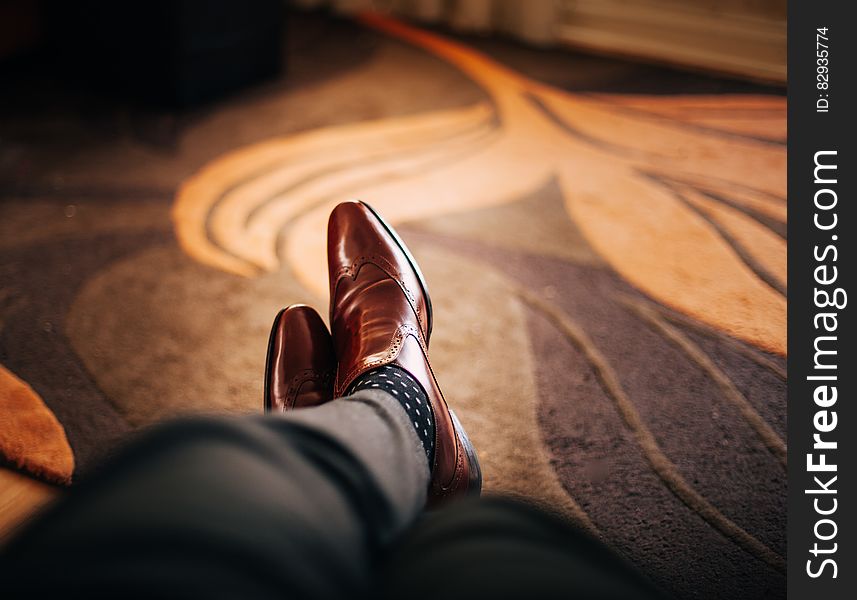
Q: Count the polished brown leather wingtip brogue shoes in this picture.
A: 2